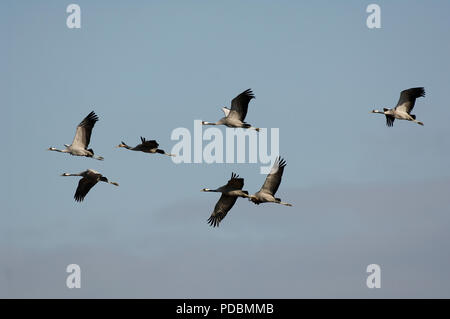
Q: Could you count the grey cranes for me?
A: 7